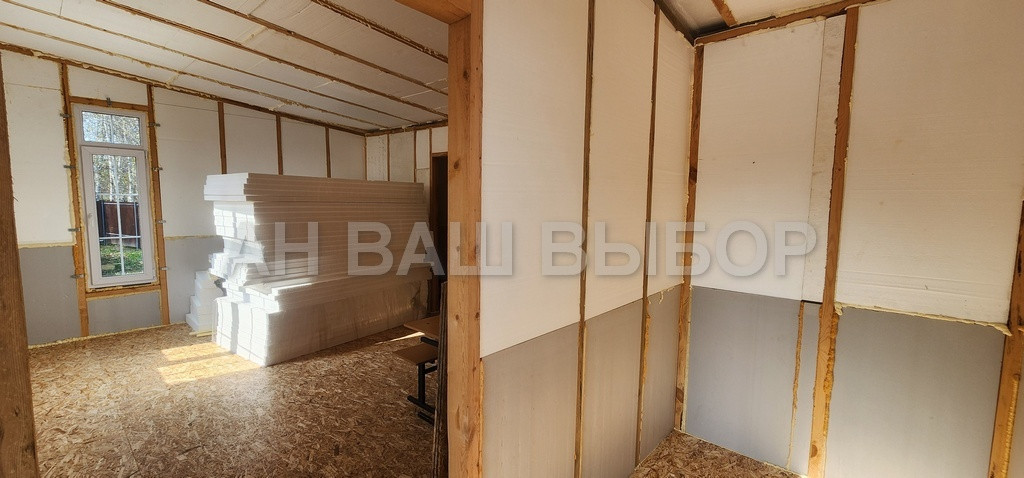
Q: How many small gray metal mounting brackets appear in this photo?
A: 9